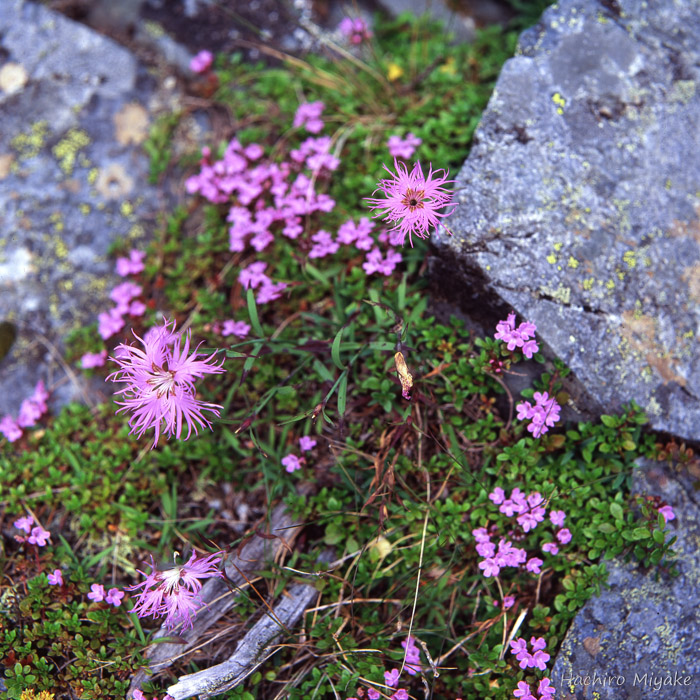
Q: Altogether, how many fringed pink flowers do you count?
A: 3